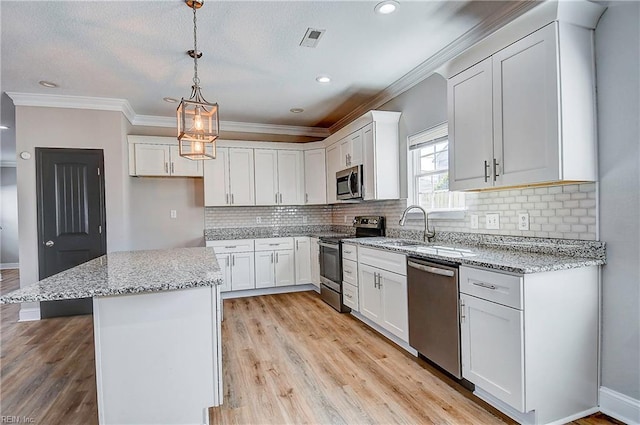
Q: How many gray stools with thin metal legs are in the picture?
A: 0